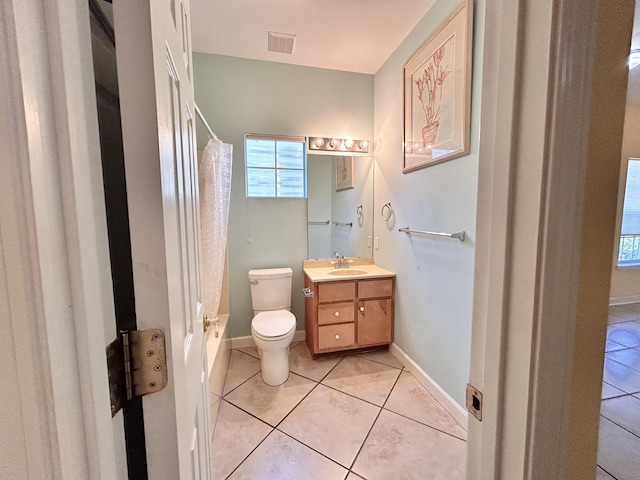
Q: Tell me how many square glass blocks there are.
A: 4